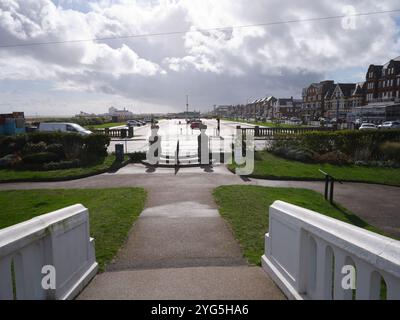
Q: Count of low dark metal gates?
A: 0